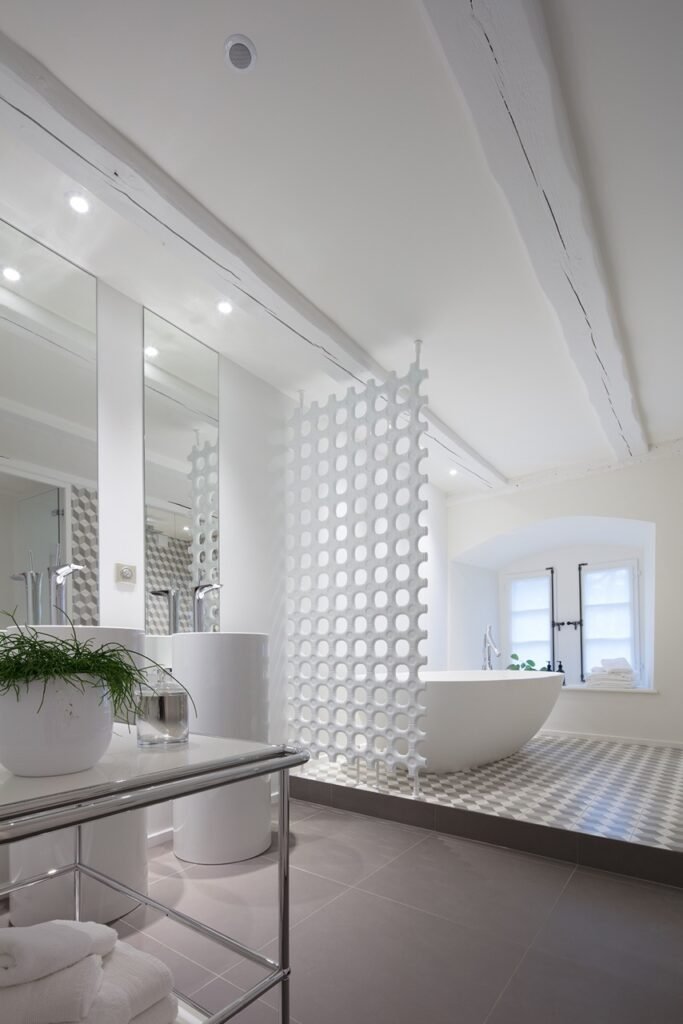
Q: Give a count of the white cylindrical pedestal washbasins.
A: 2